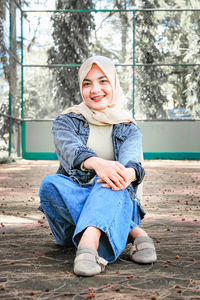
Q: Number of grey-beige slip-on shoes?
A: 2